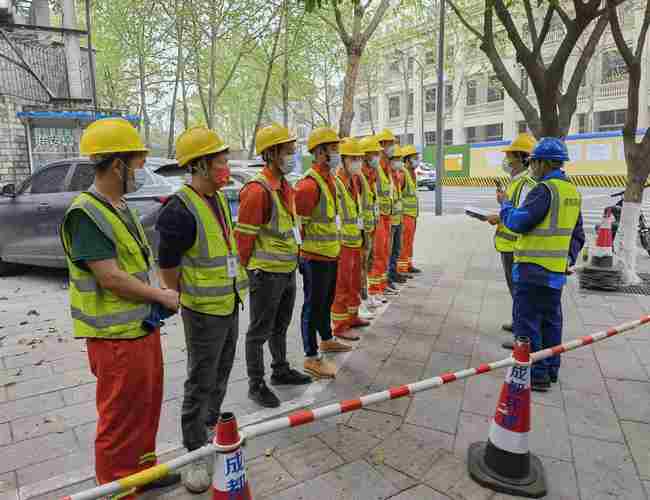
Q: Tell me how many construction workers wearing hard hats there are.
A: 11